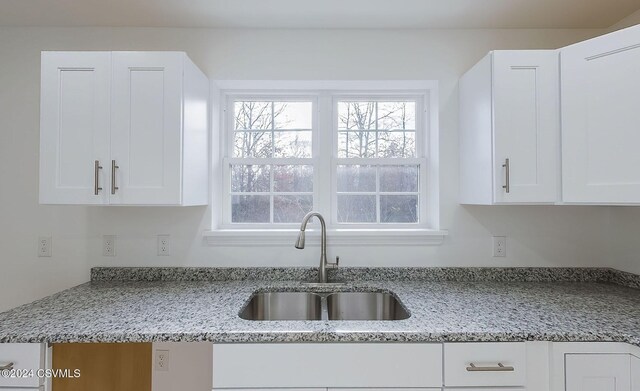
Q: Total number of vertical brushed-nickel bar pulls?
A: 3